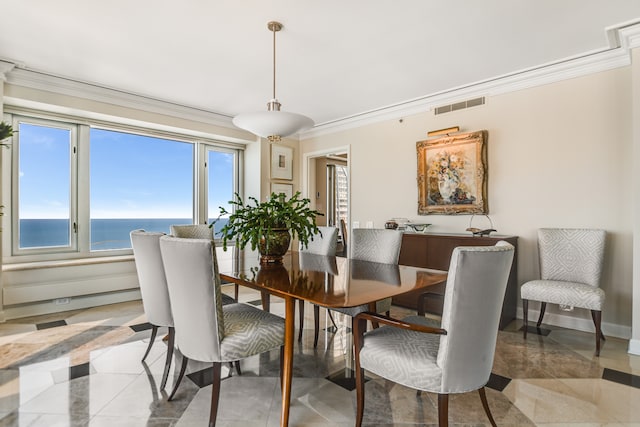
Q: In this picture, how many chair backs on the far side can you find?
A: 2